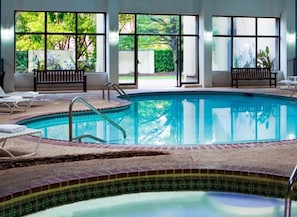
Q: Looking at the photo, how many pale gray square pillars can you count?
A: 4